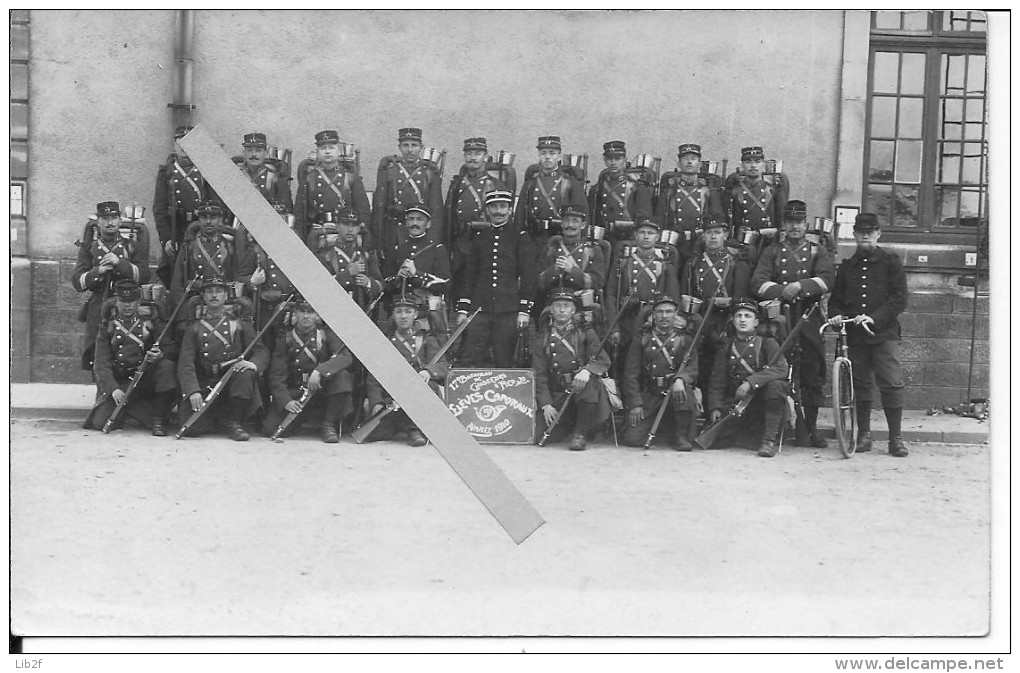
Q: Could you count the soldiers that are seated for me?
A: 7